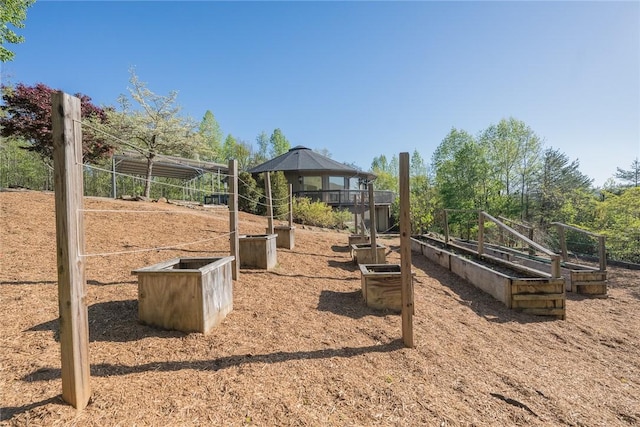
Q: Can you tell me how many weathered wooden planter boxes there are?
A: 8